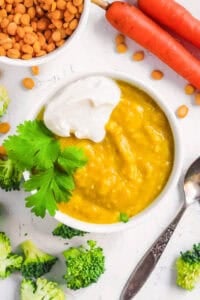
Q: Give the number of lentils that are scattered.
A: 11